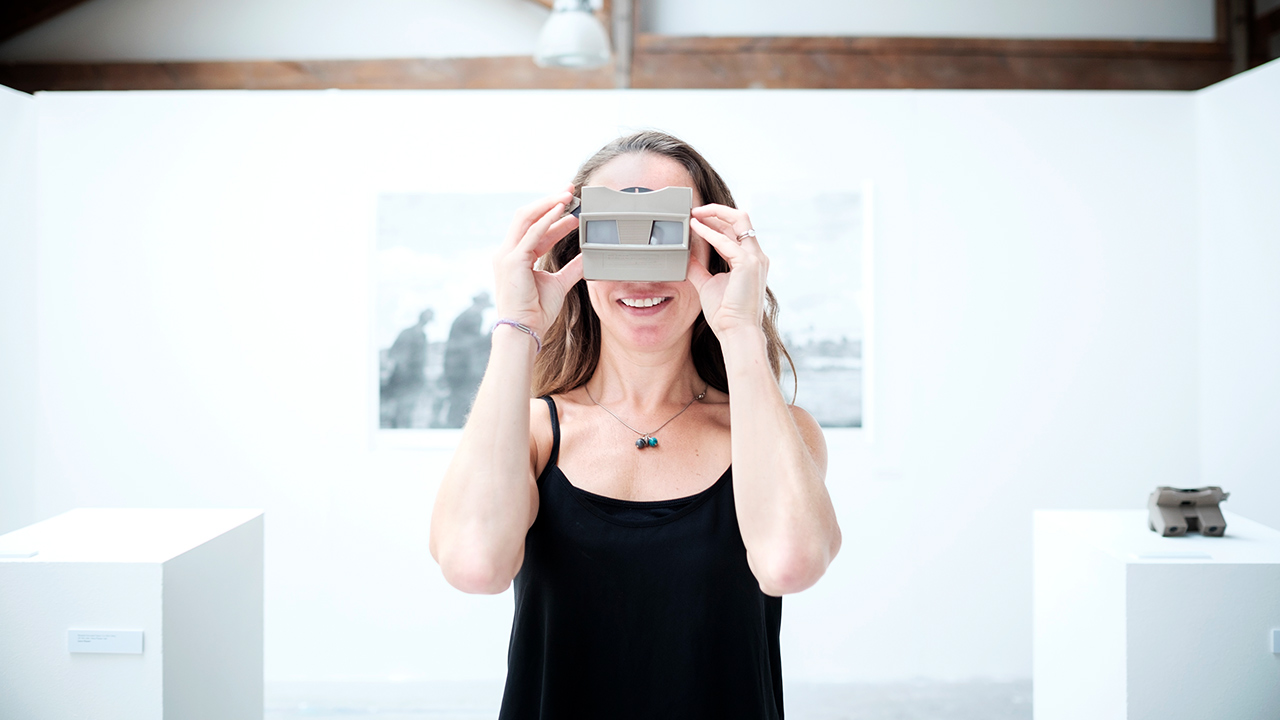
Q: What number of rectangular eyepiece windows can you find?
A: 2